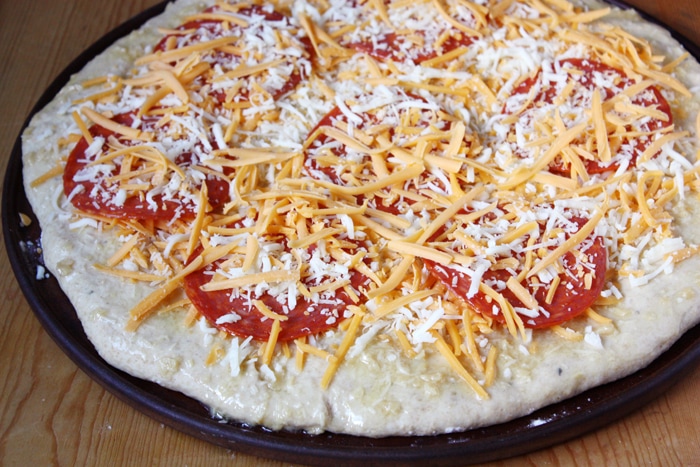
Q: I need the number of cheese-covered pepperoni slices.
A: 7